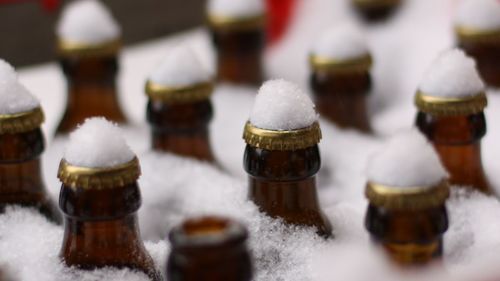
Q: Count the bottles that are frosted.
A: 10